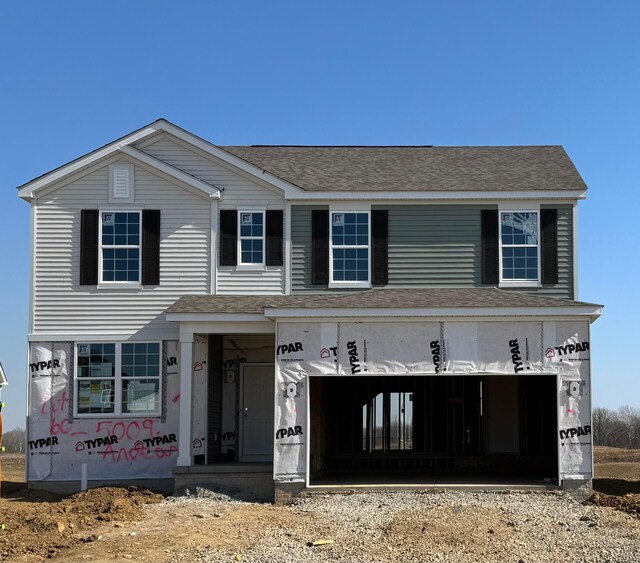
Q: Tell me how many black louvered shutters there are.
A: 8